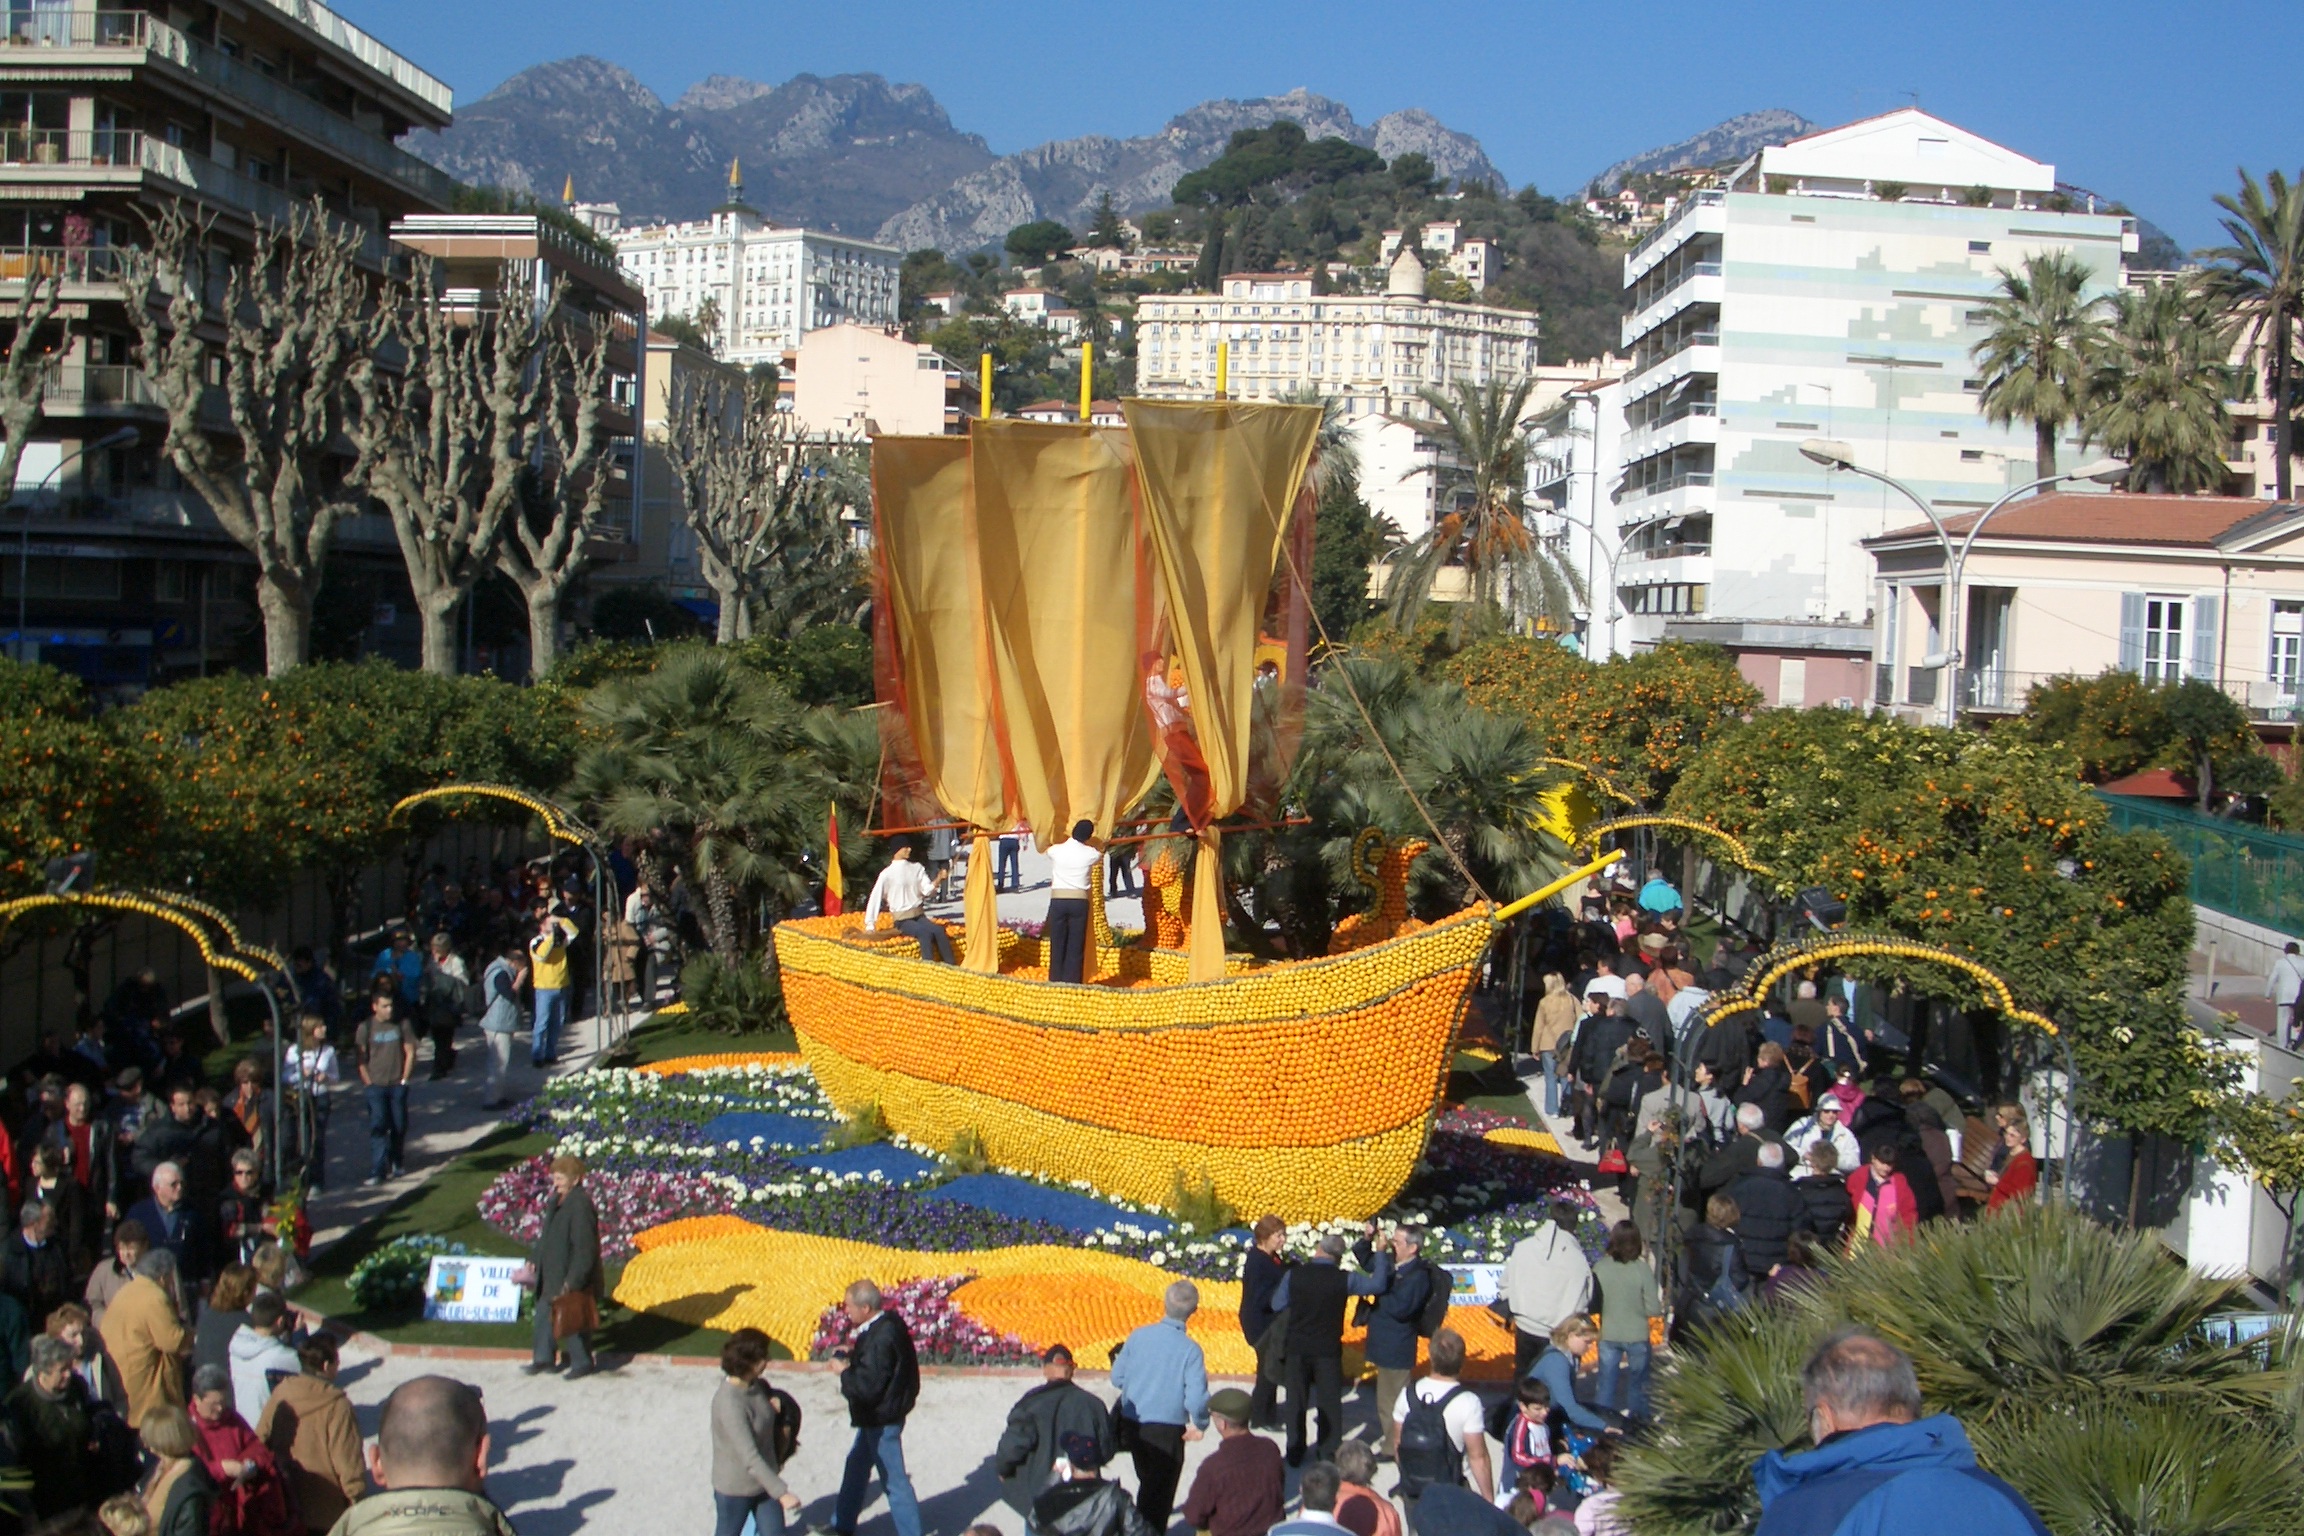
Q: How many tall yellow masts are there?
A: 3